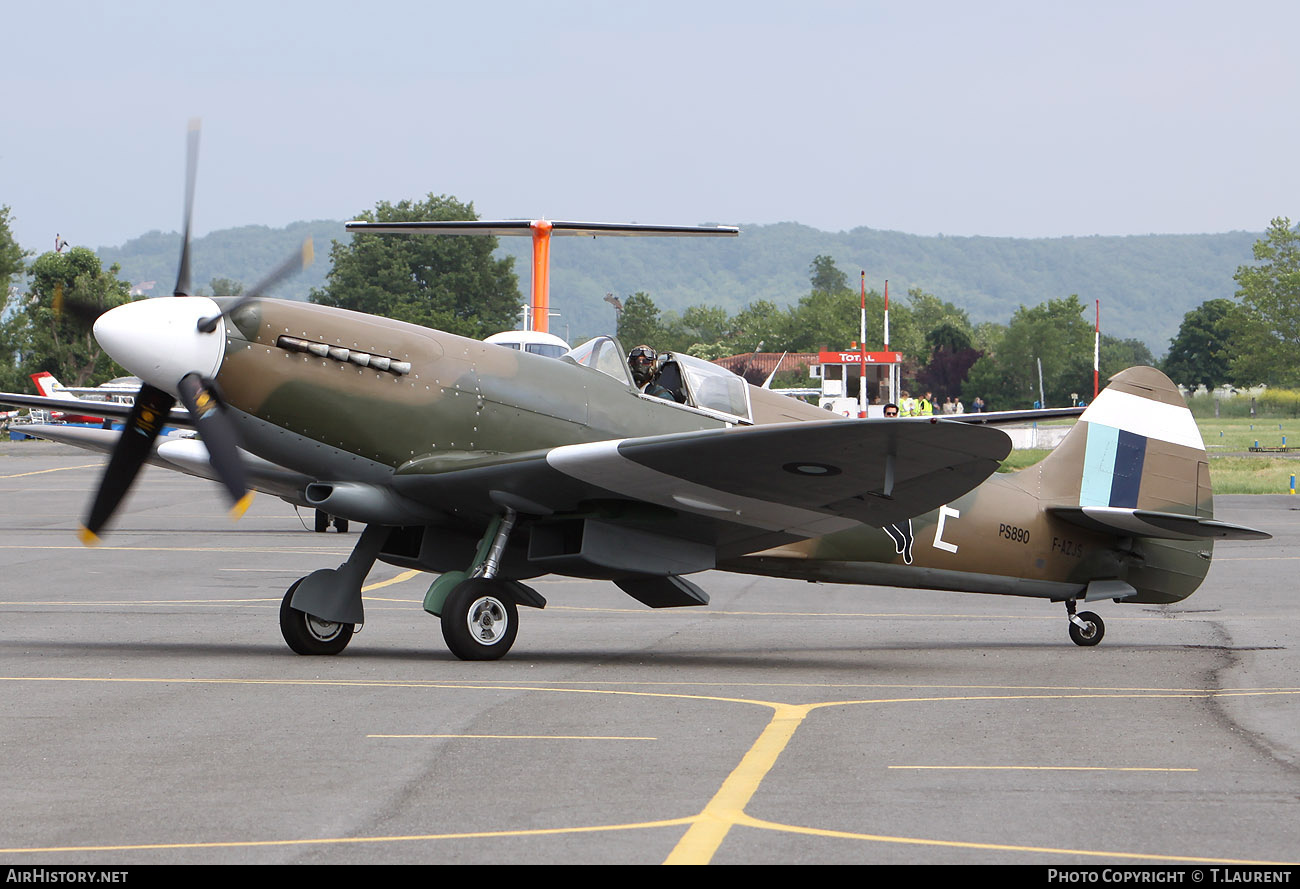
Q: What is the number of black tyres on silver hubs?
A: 3